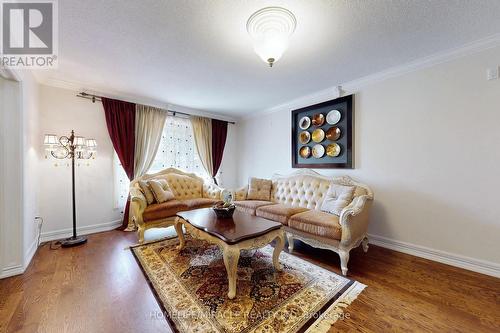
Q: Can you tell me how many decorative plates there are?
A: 9